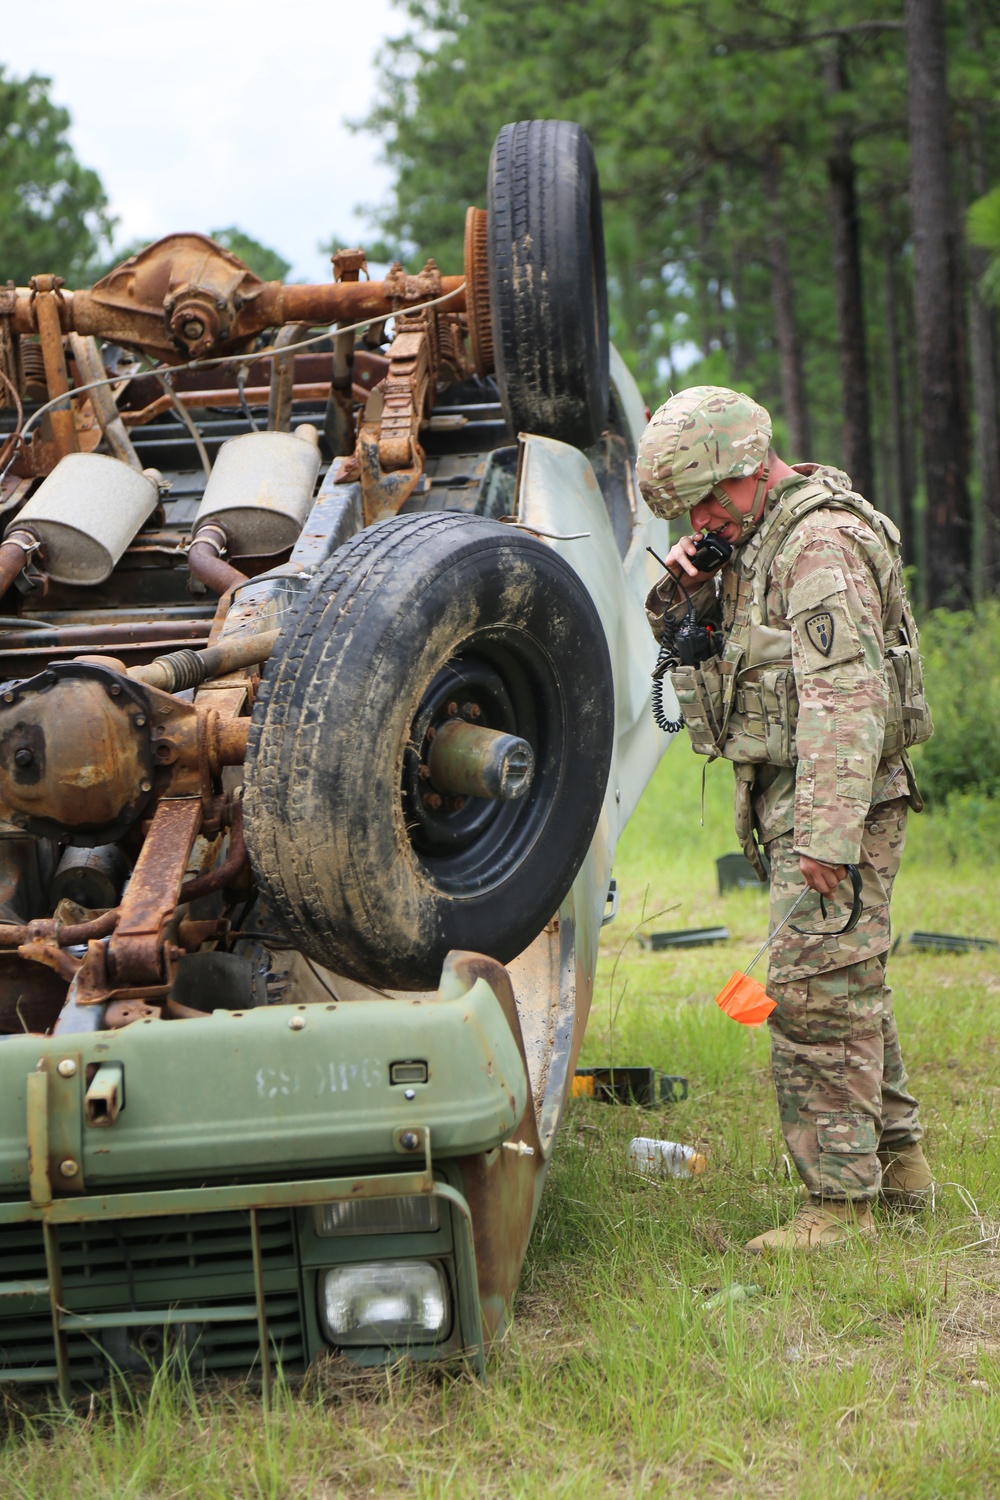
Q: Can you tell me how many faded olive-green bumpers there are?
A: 1